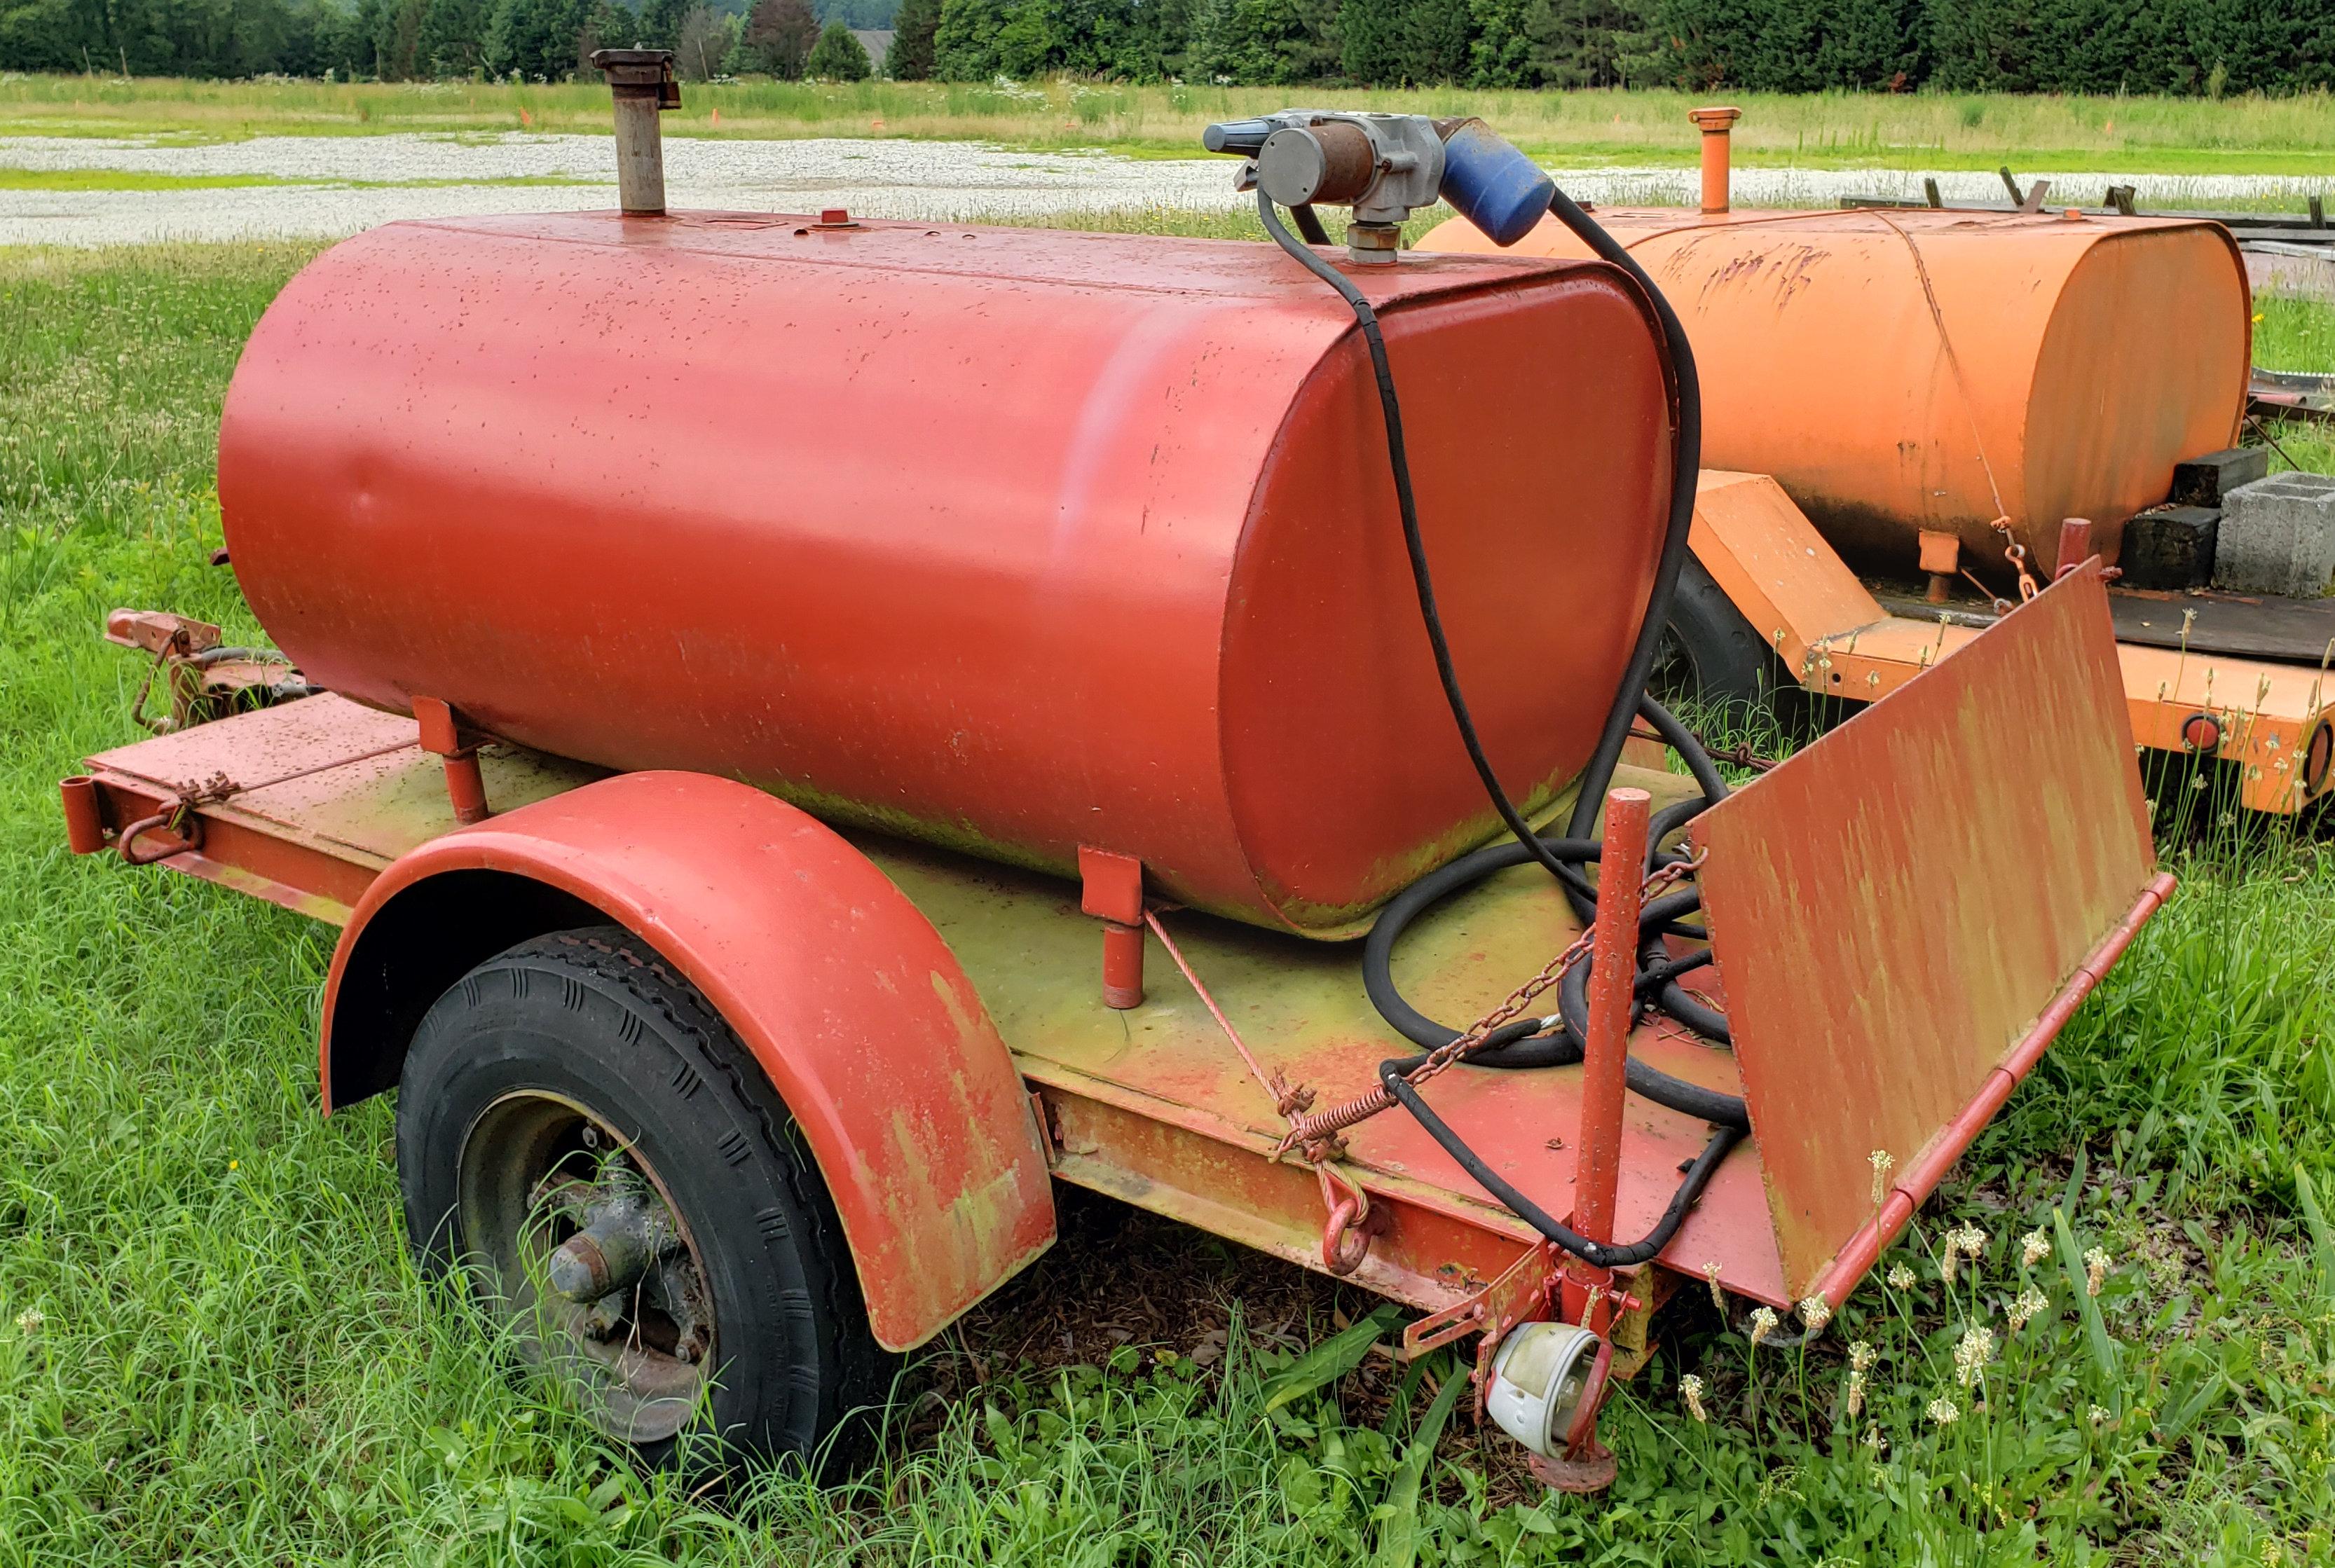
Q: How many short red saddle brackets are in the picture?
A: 2